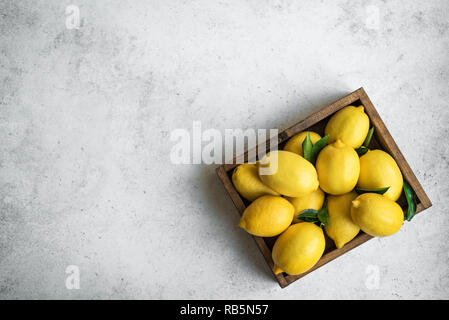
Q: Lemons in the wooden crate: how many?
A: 11